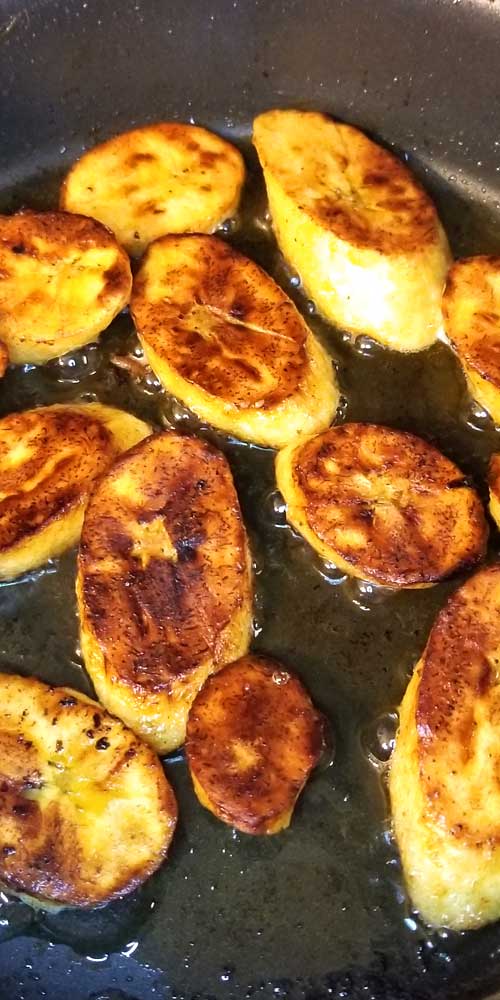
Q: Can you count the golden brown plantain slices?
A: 13